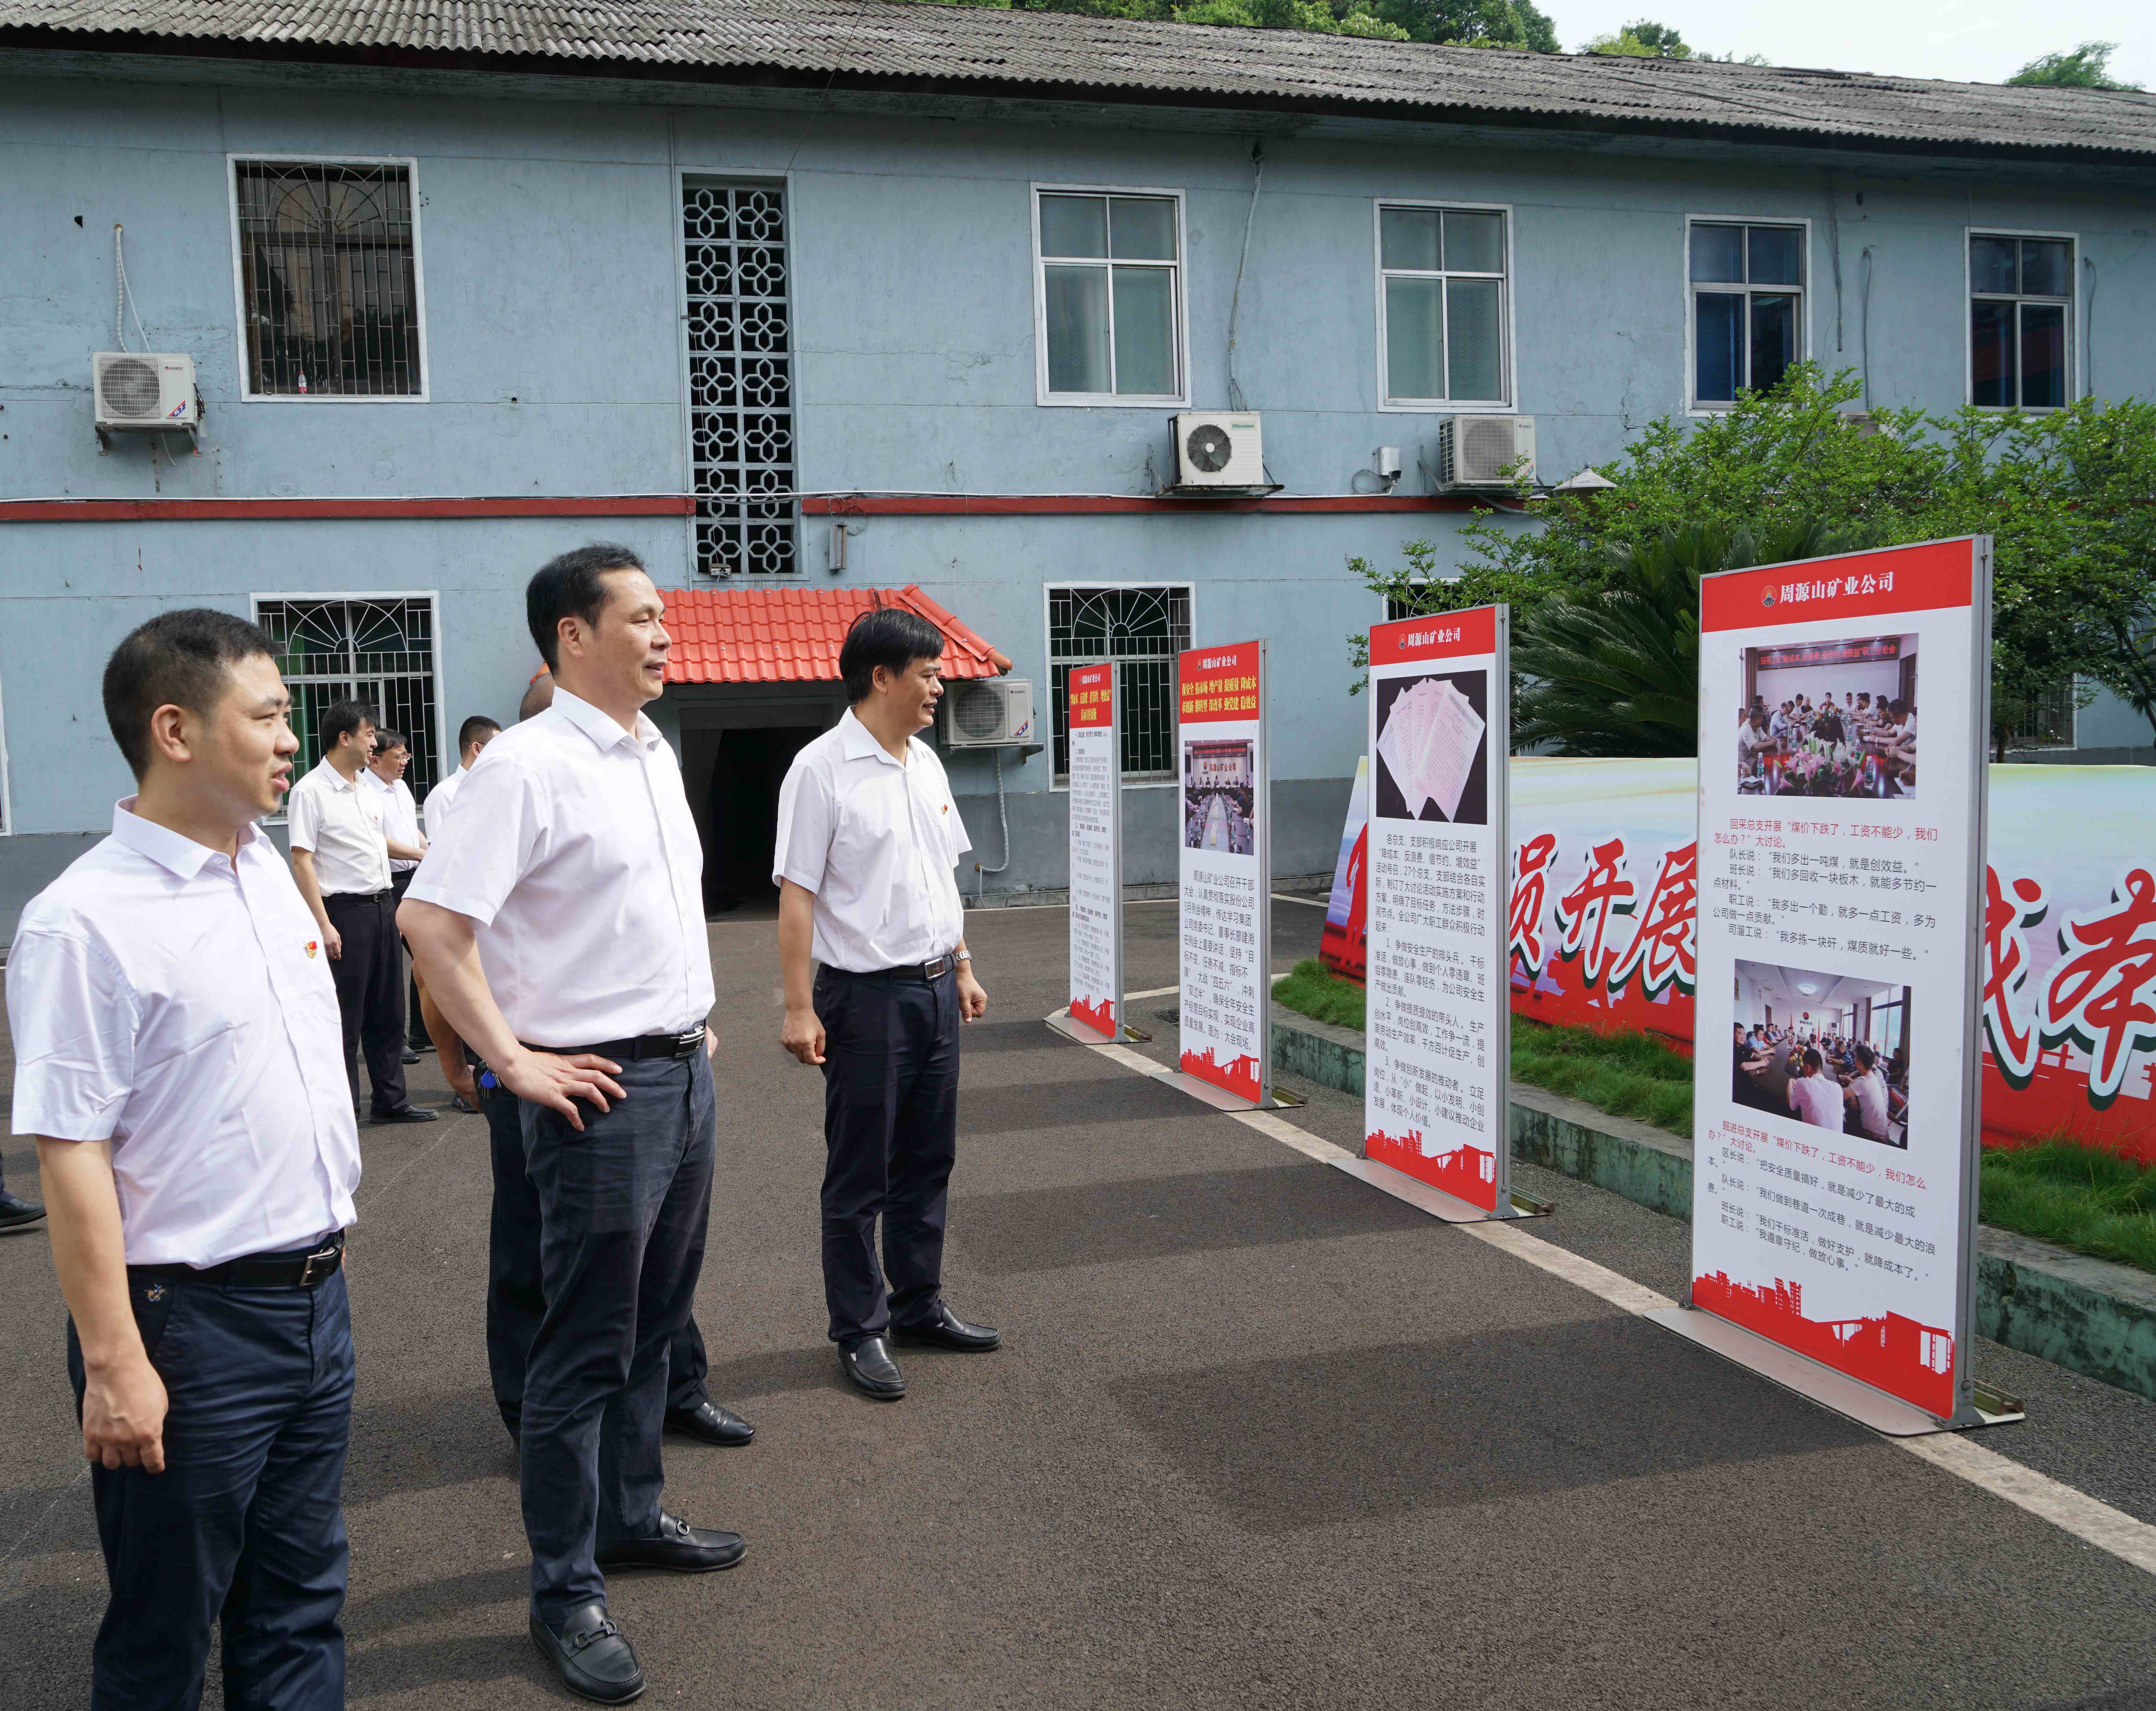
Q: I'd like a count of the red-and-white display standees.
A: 4